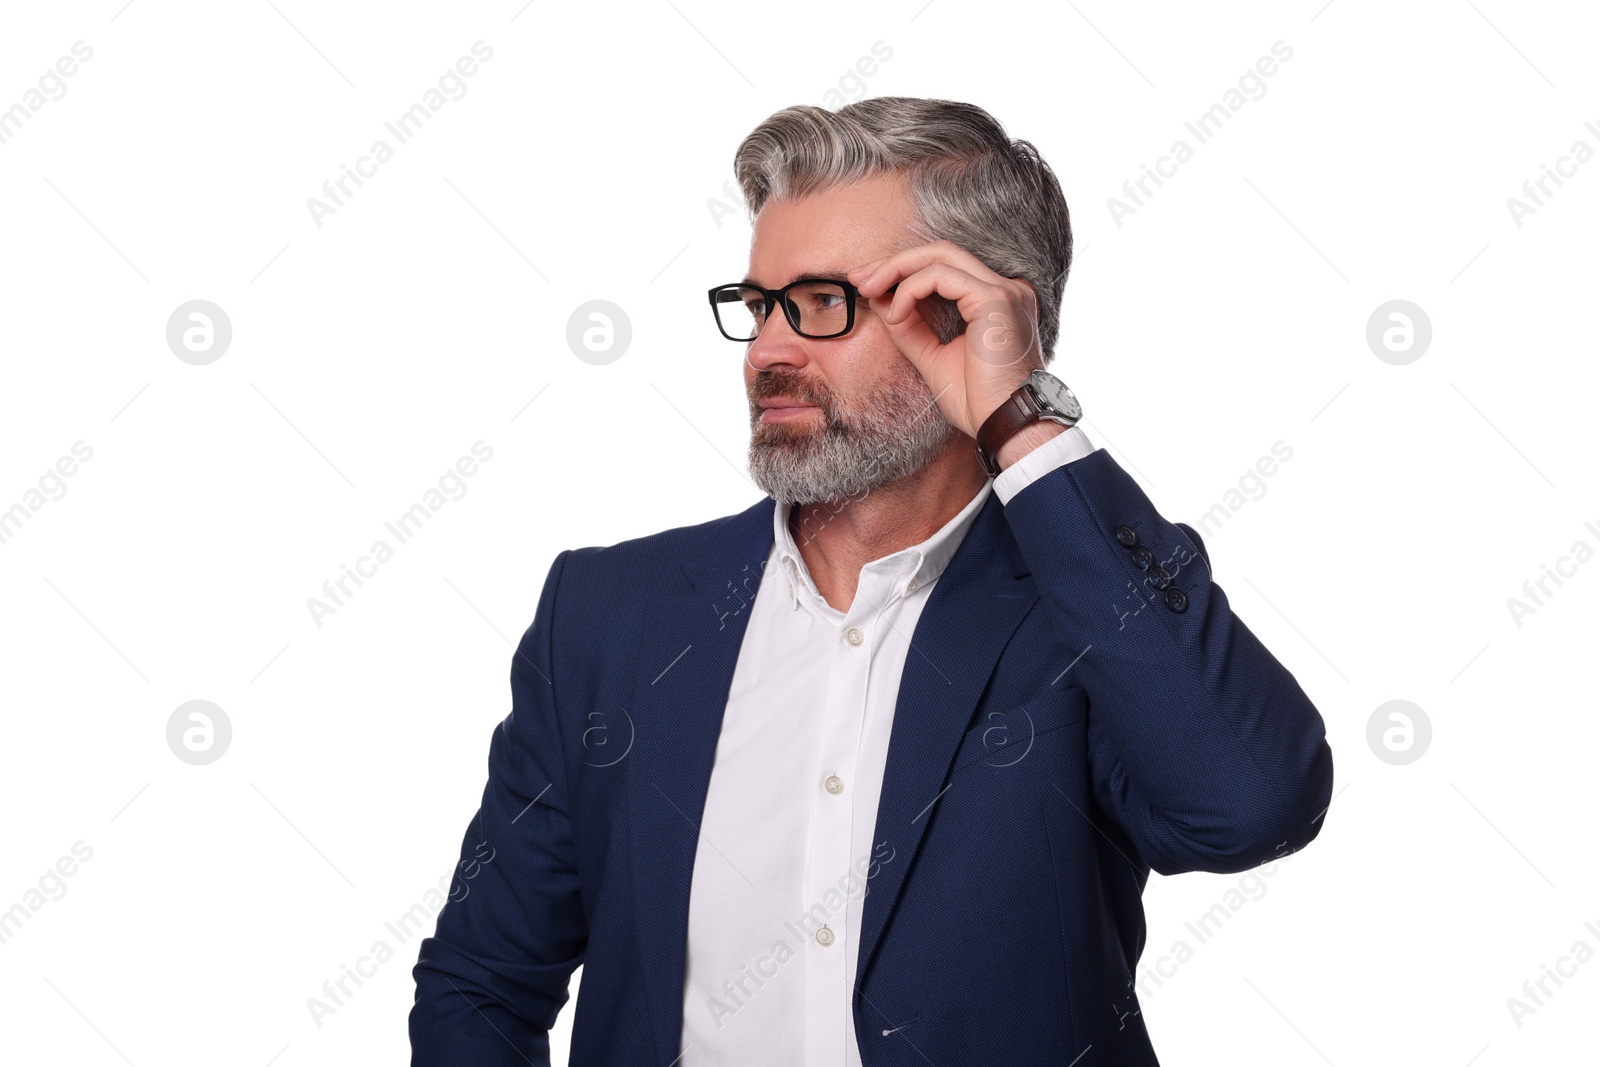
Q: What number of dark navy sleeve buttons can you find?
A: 4